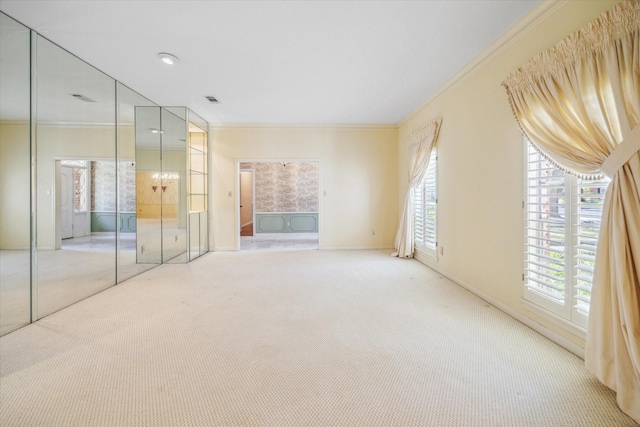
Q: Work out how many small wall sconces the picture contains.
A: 2